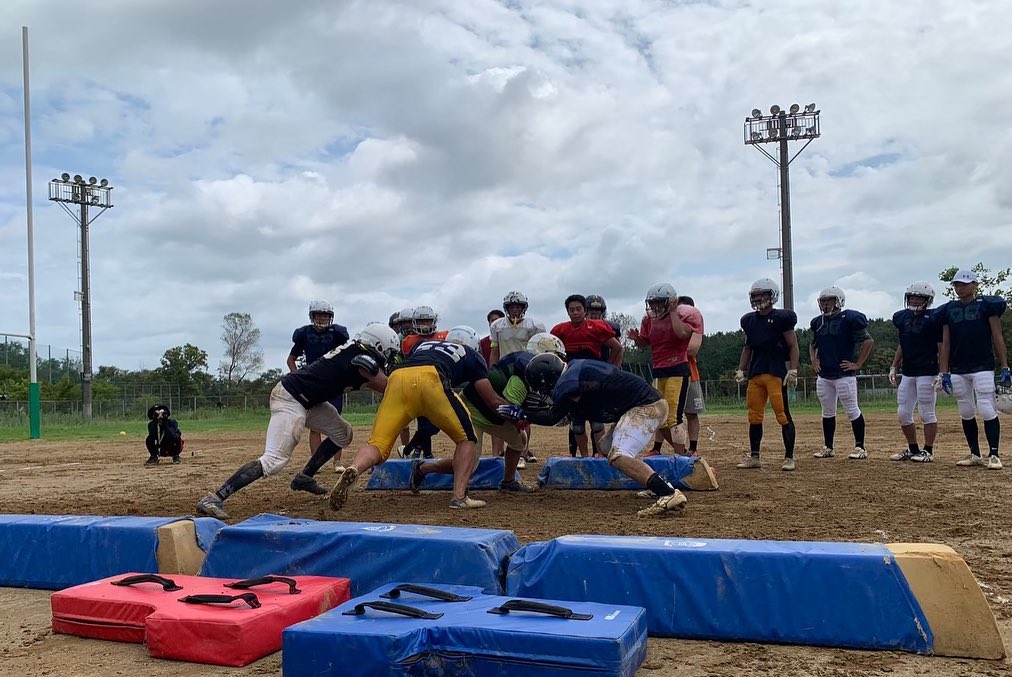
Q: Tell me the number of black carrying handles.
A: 6